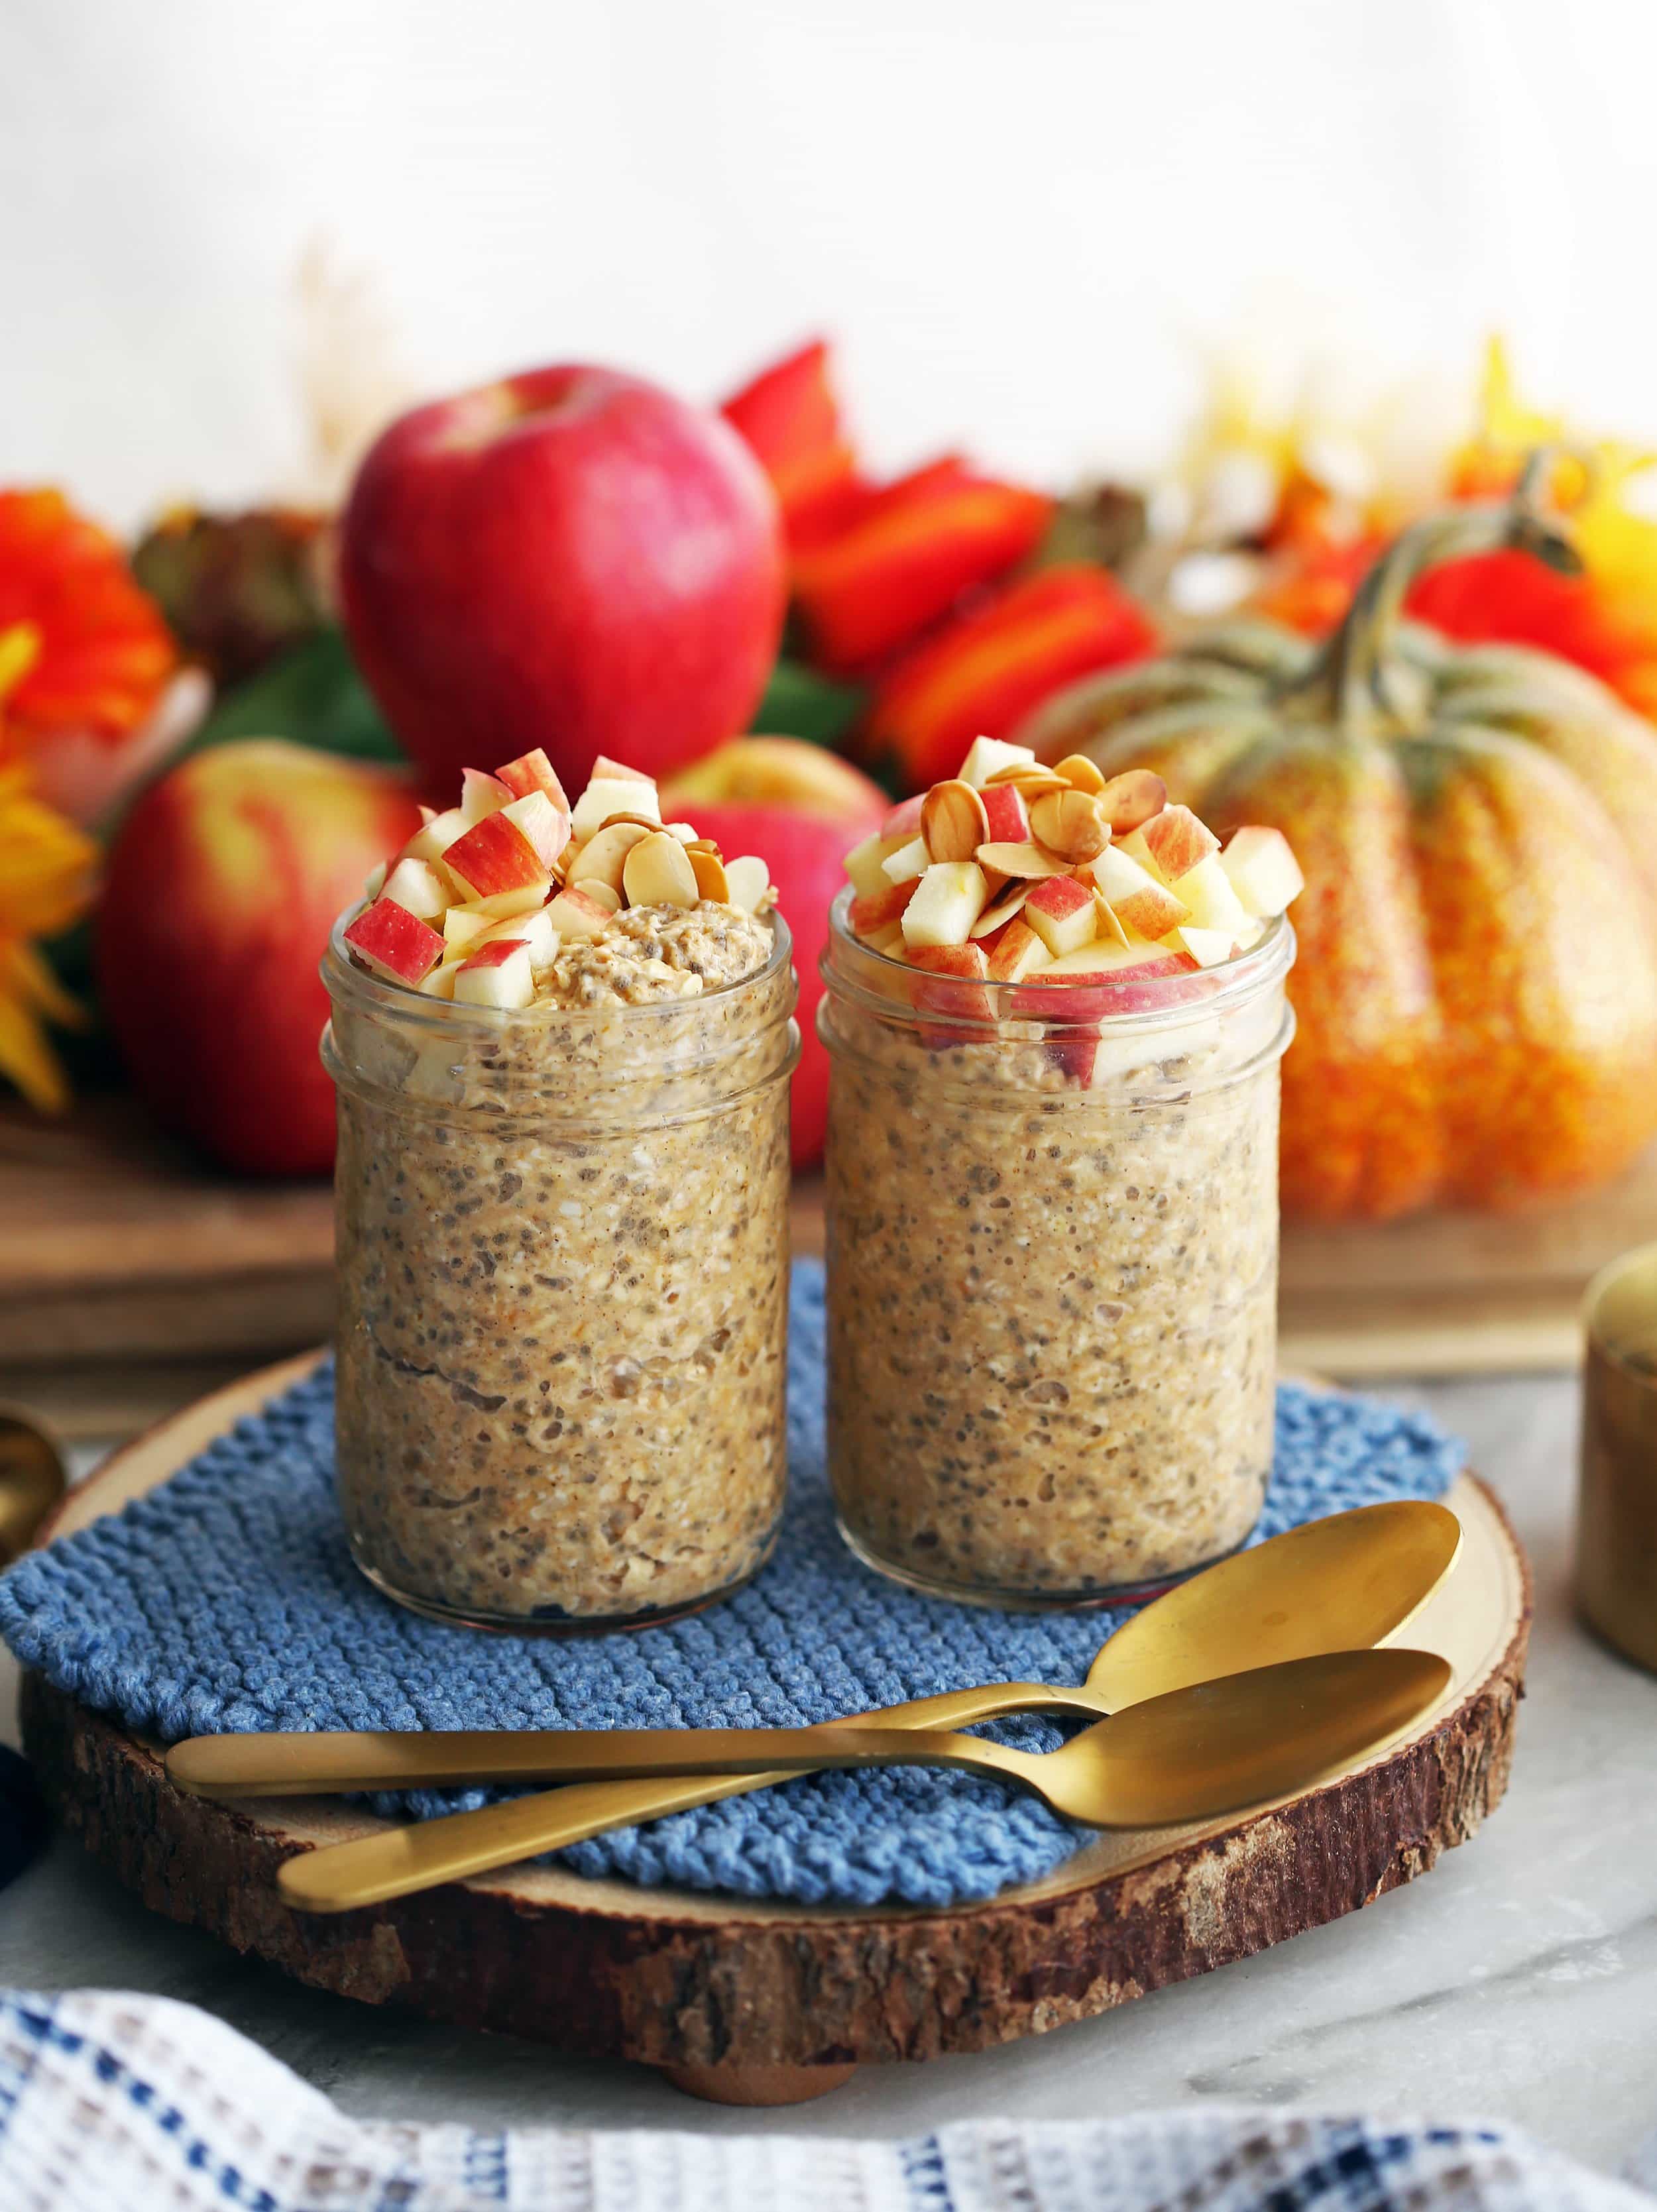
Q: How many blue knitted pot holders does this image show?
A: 1